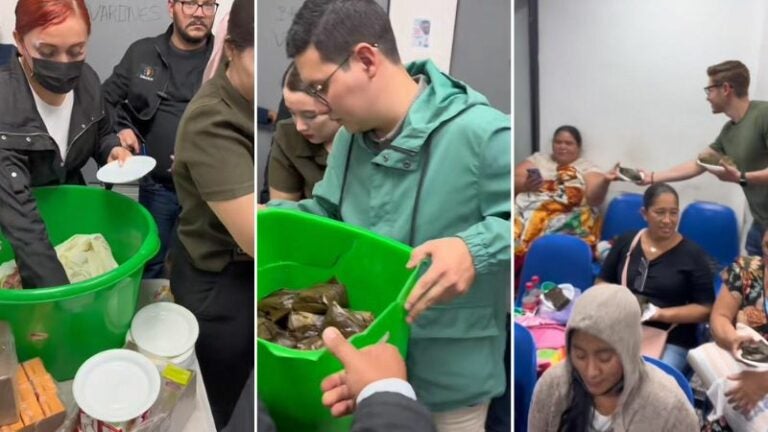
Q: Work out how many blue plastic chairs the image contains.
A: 5